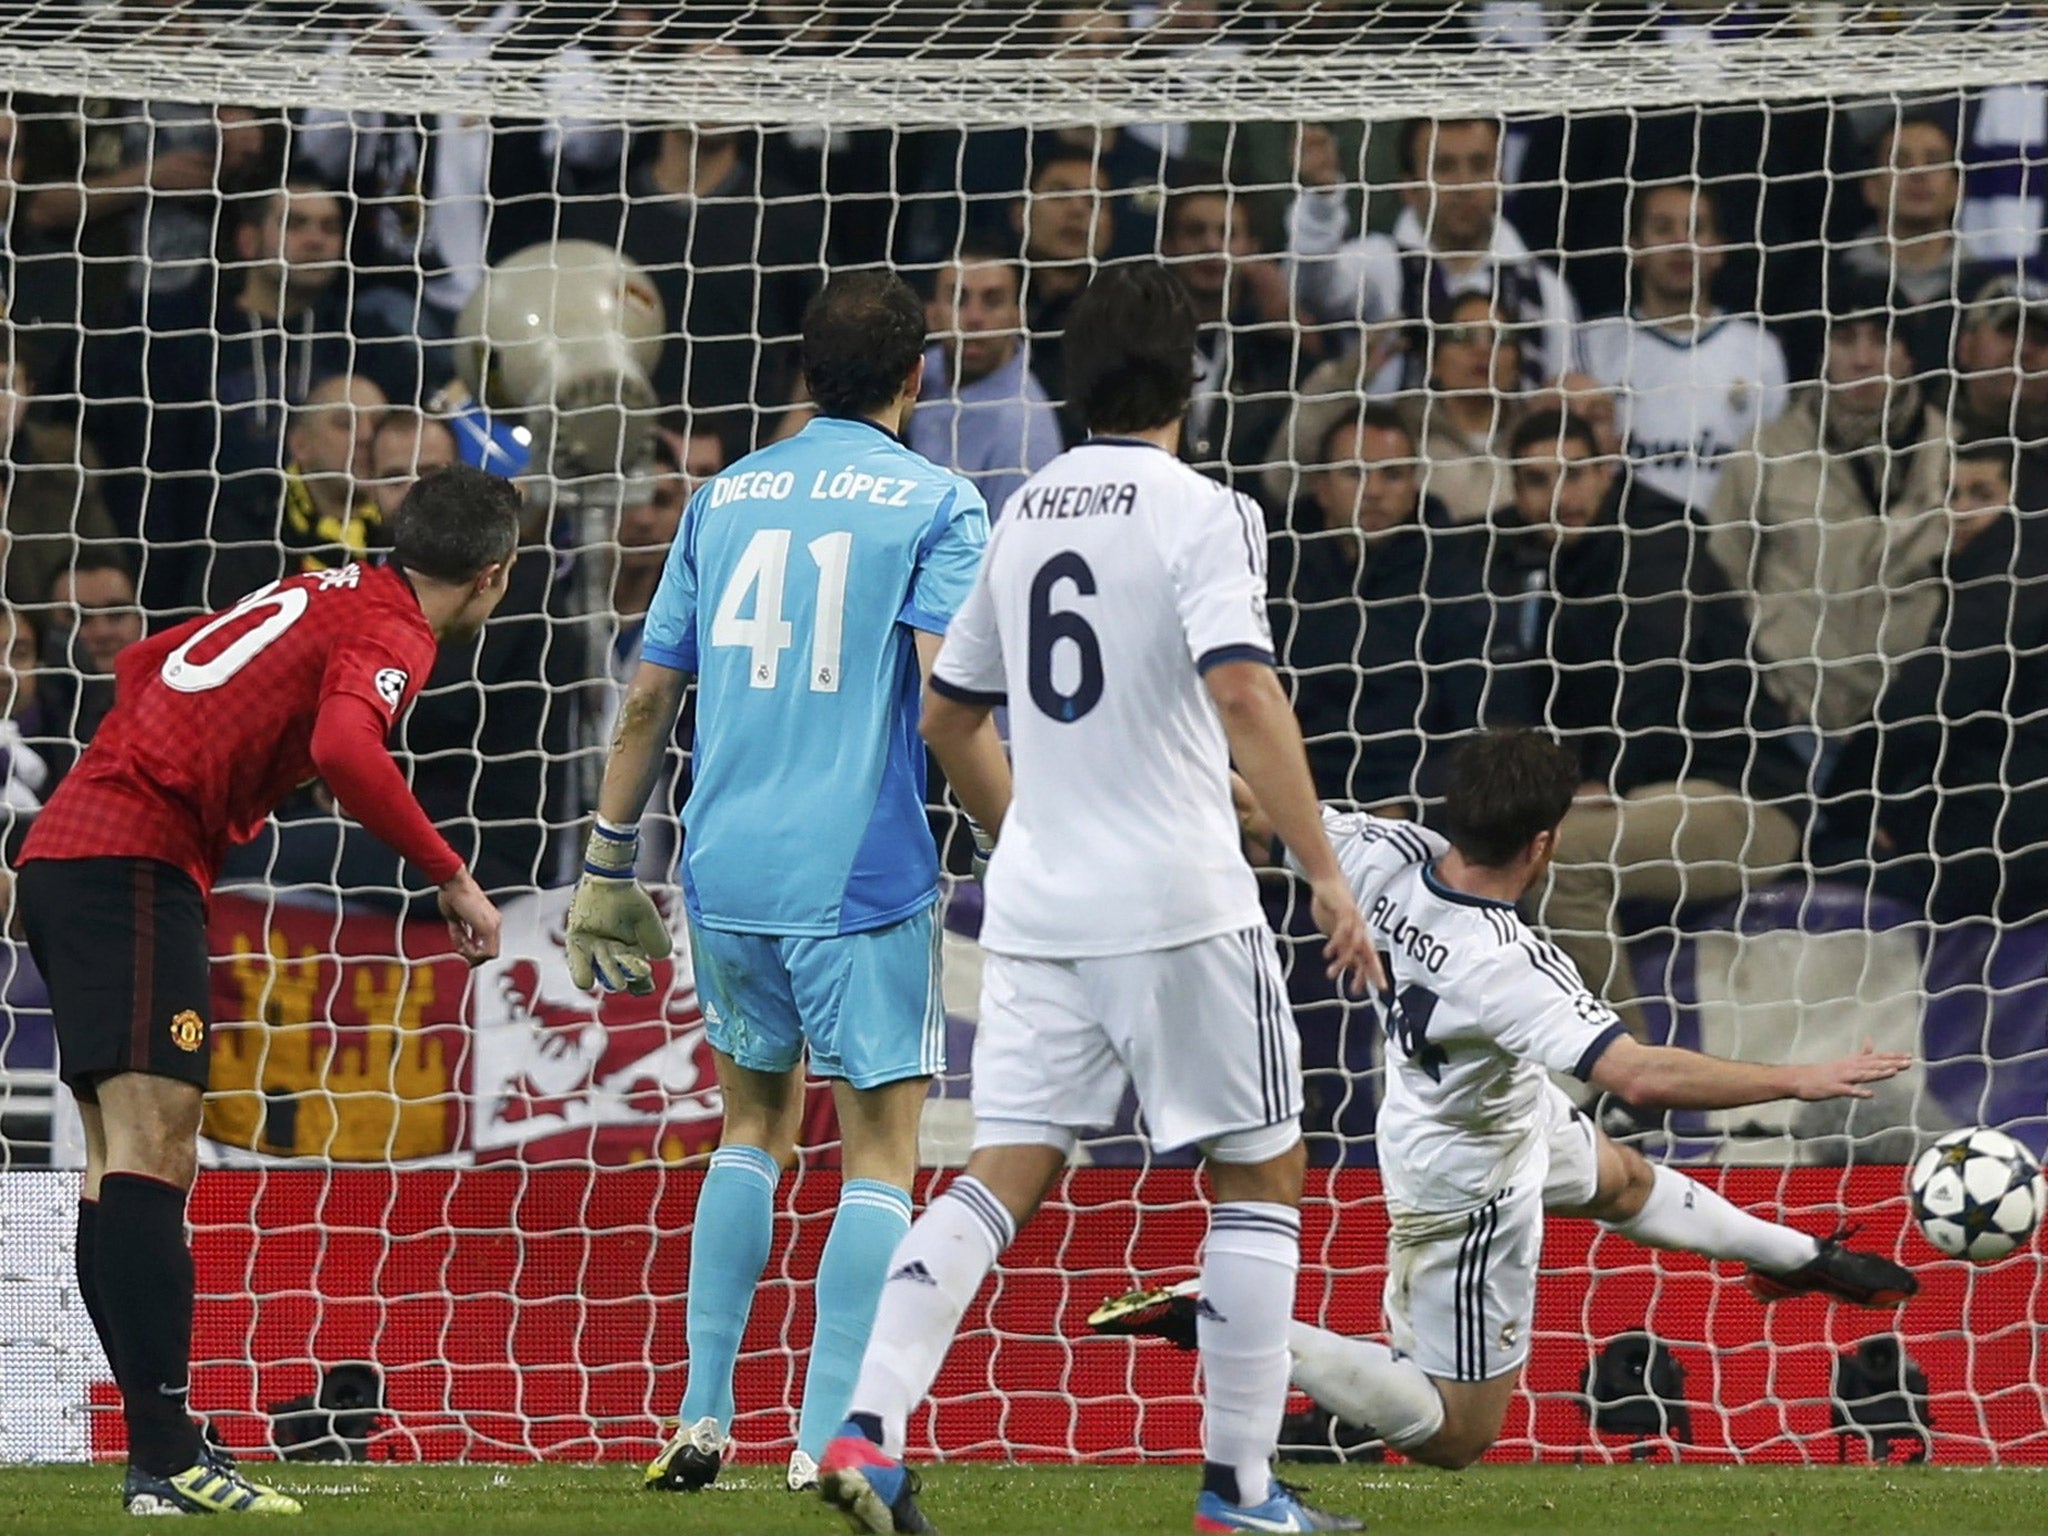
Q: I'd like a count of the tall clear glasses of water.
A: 0